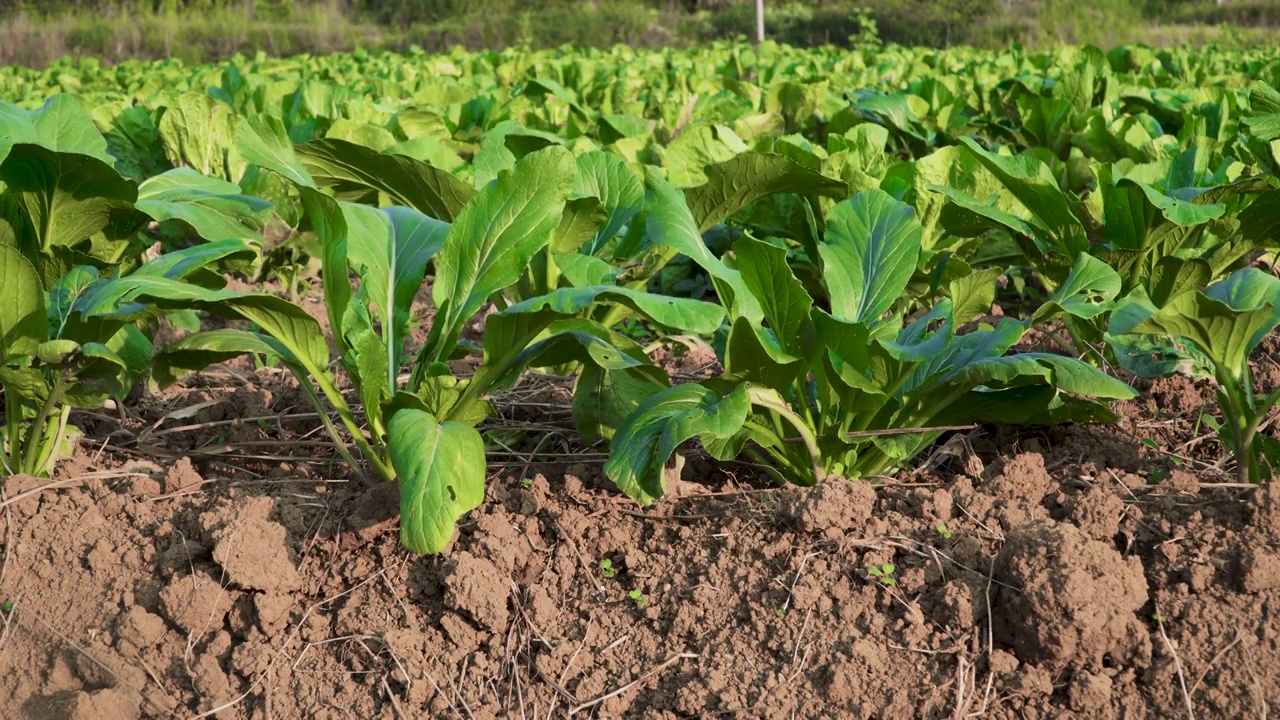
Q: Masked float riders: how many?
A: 0